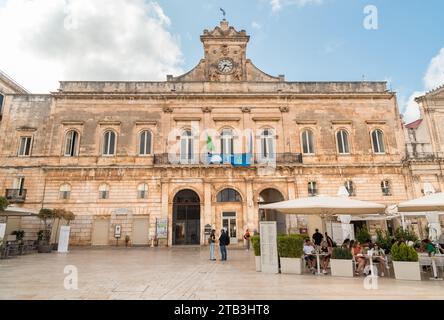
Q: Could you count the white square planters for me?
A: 4